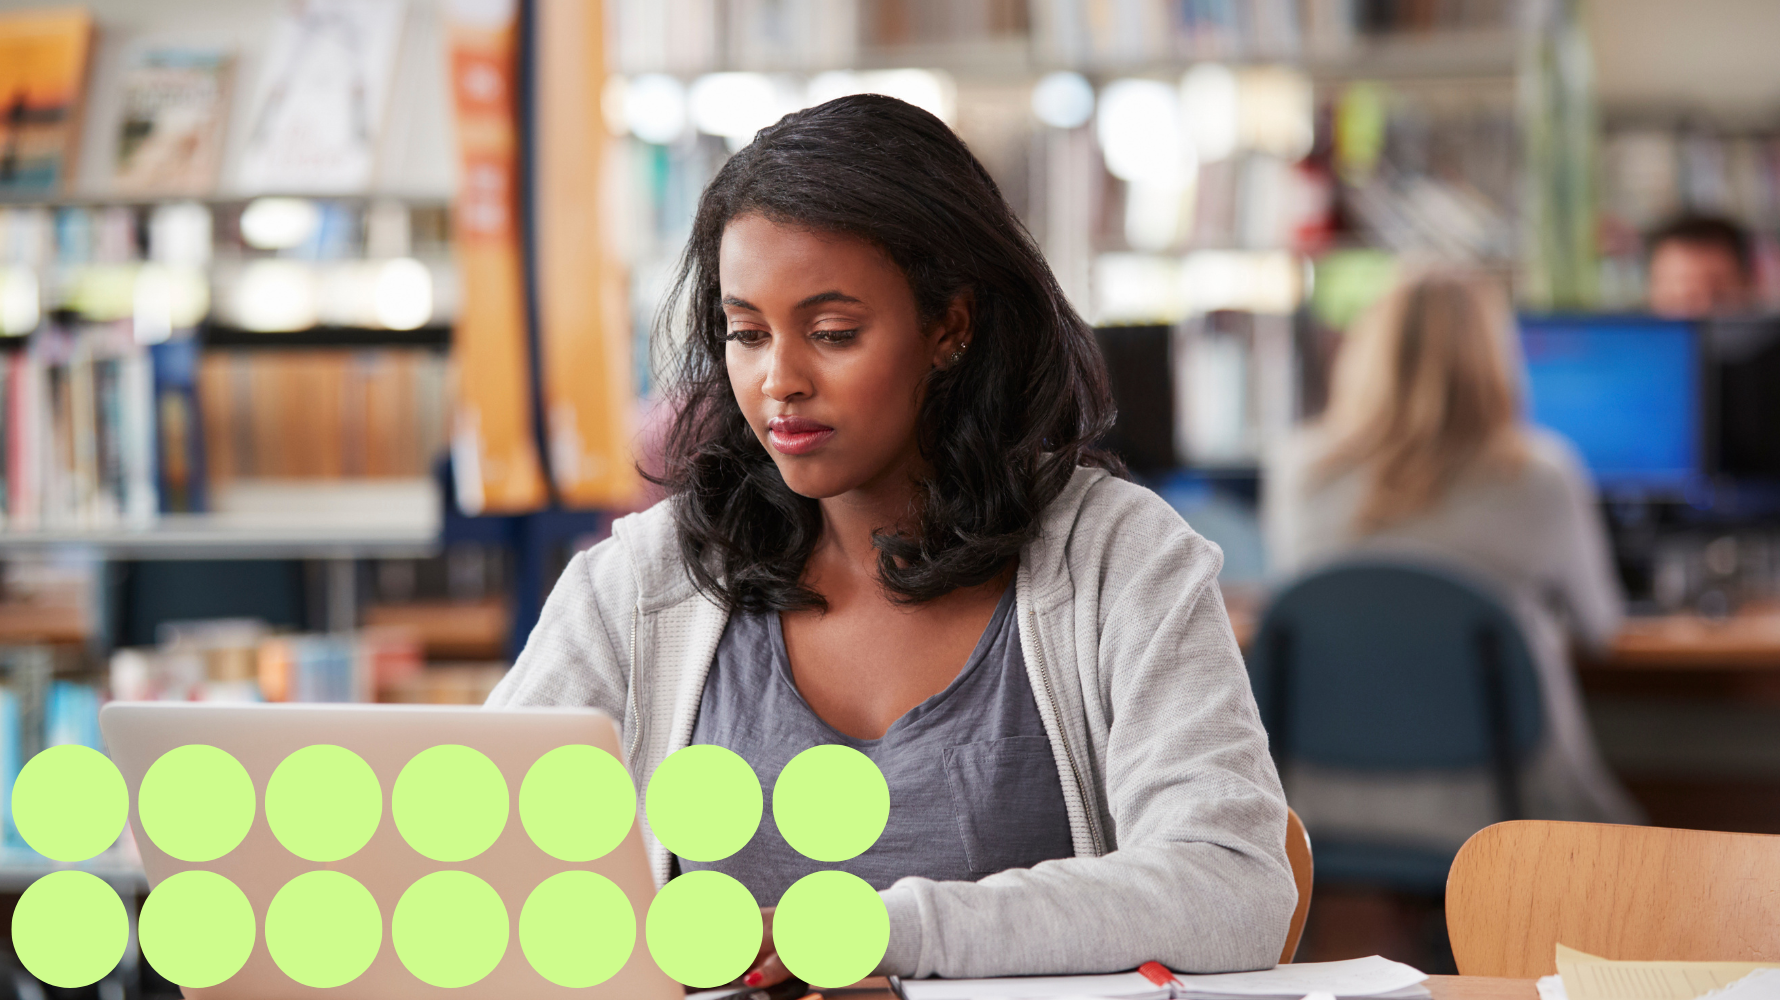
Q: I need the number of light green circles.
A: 14